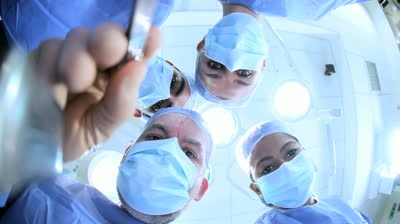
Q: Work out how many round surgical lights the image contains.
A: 3